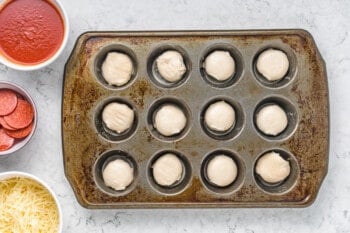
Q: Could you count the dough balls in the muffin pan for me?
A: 12